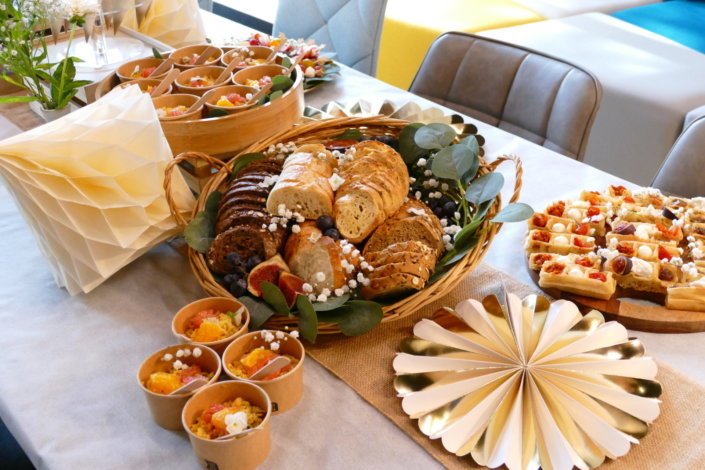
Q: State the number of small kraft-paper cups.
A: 12